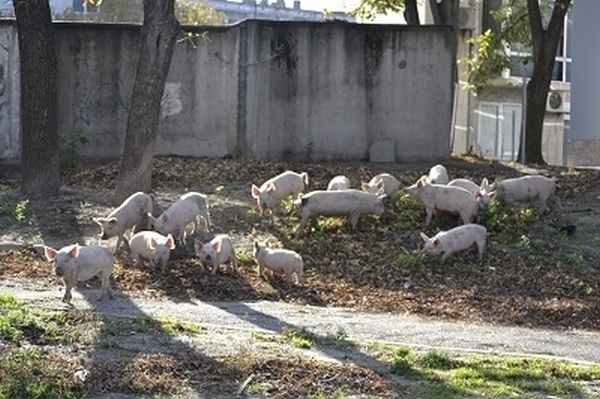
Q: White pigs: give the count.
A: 15